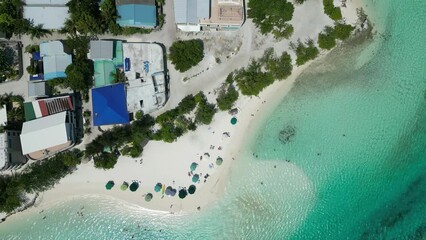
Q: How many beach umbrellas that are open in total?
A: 13